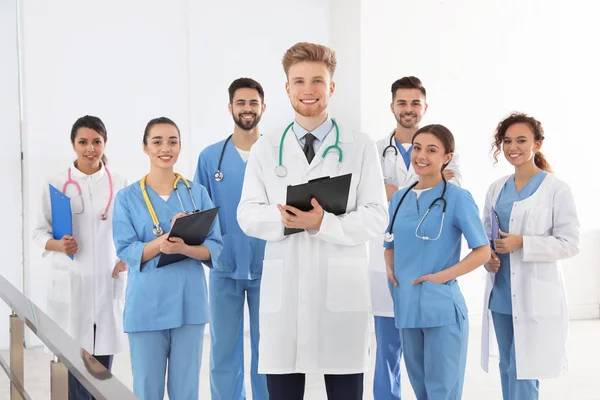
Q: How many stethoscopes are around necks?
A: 6